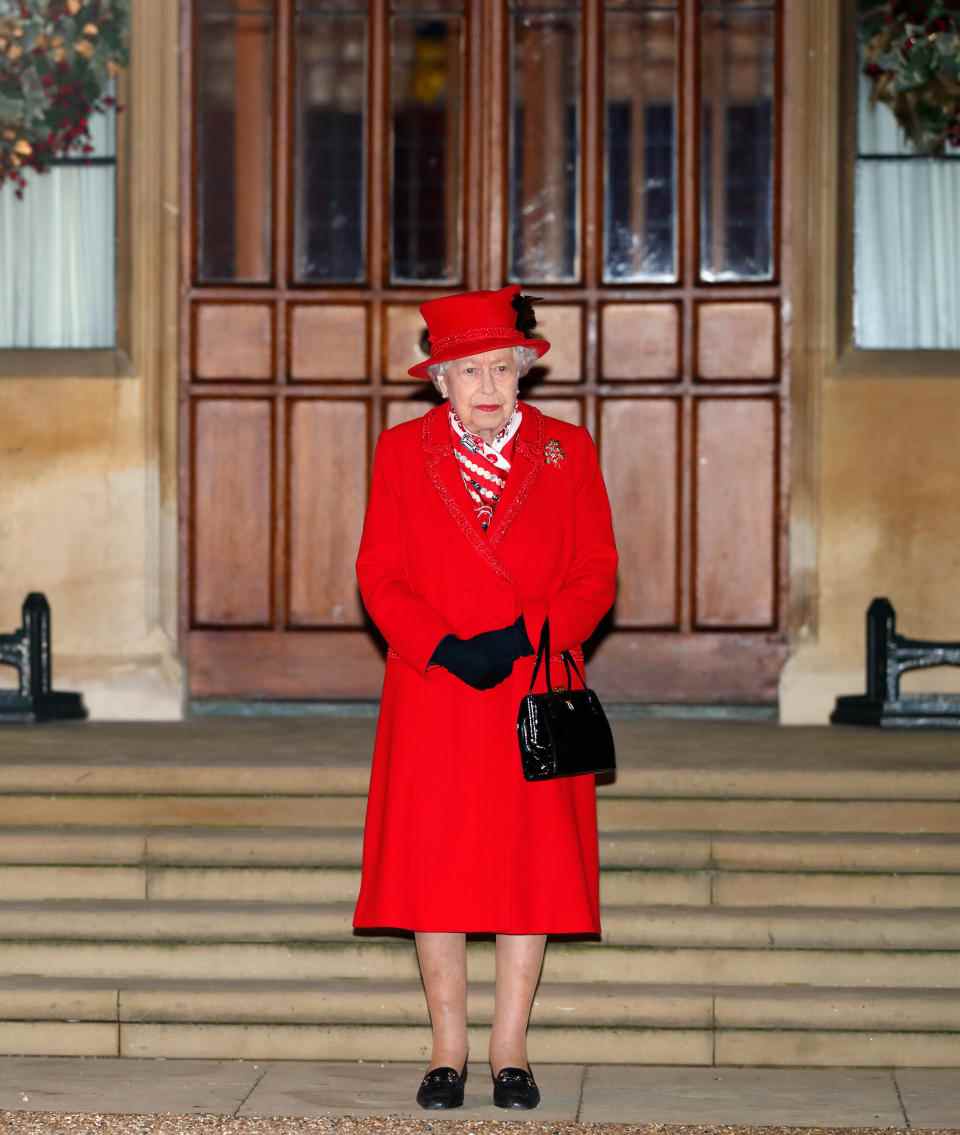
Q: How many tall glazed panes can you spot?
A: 6